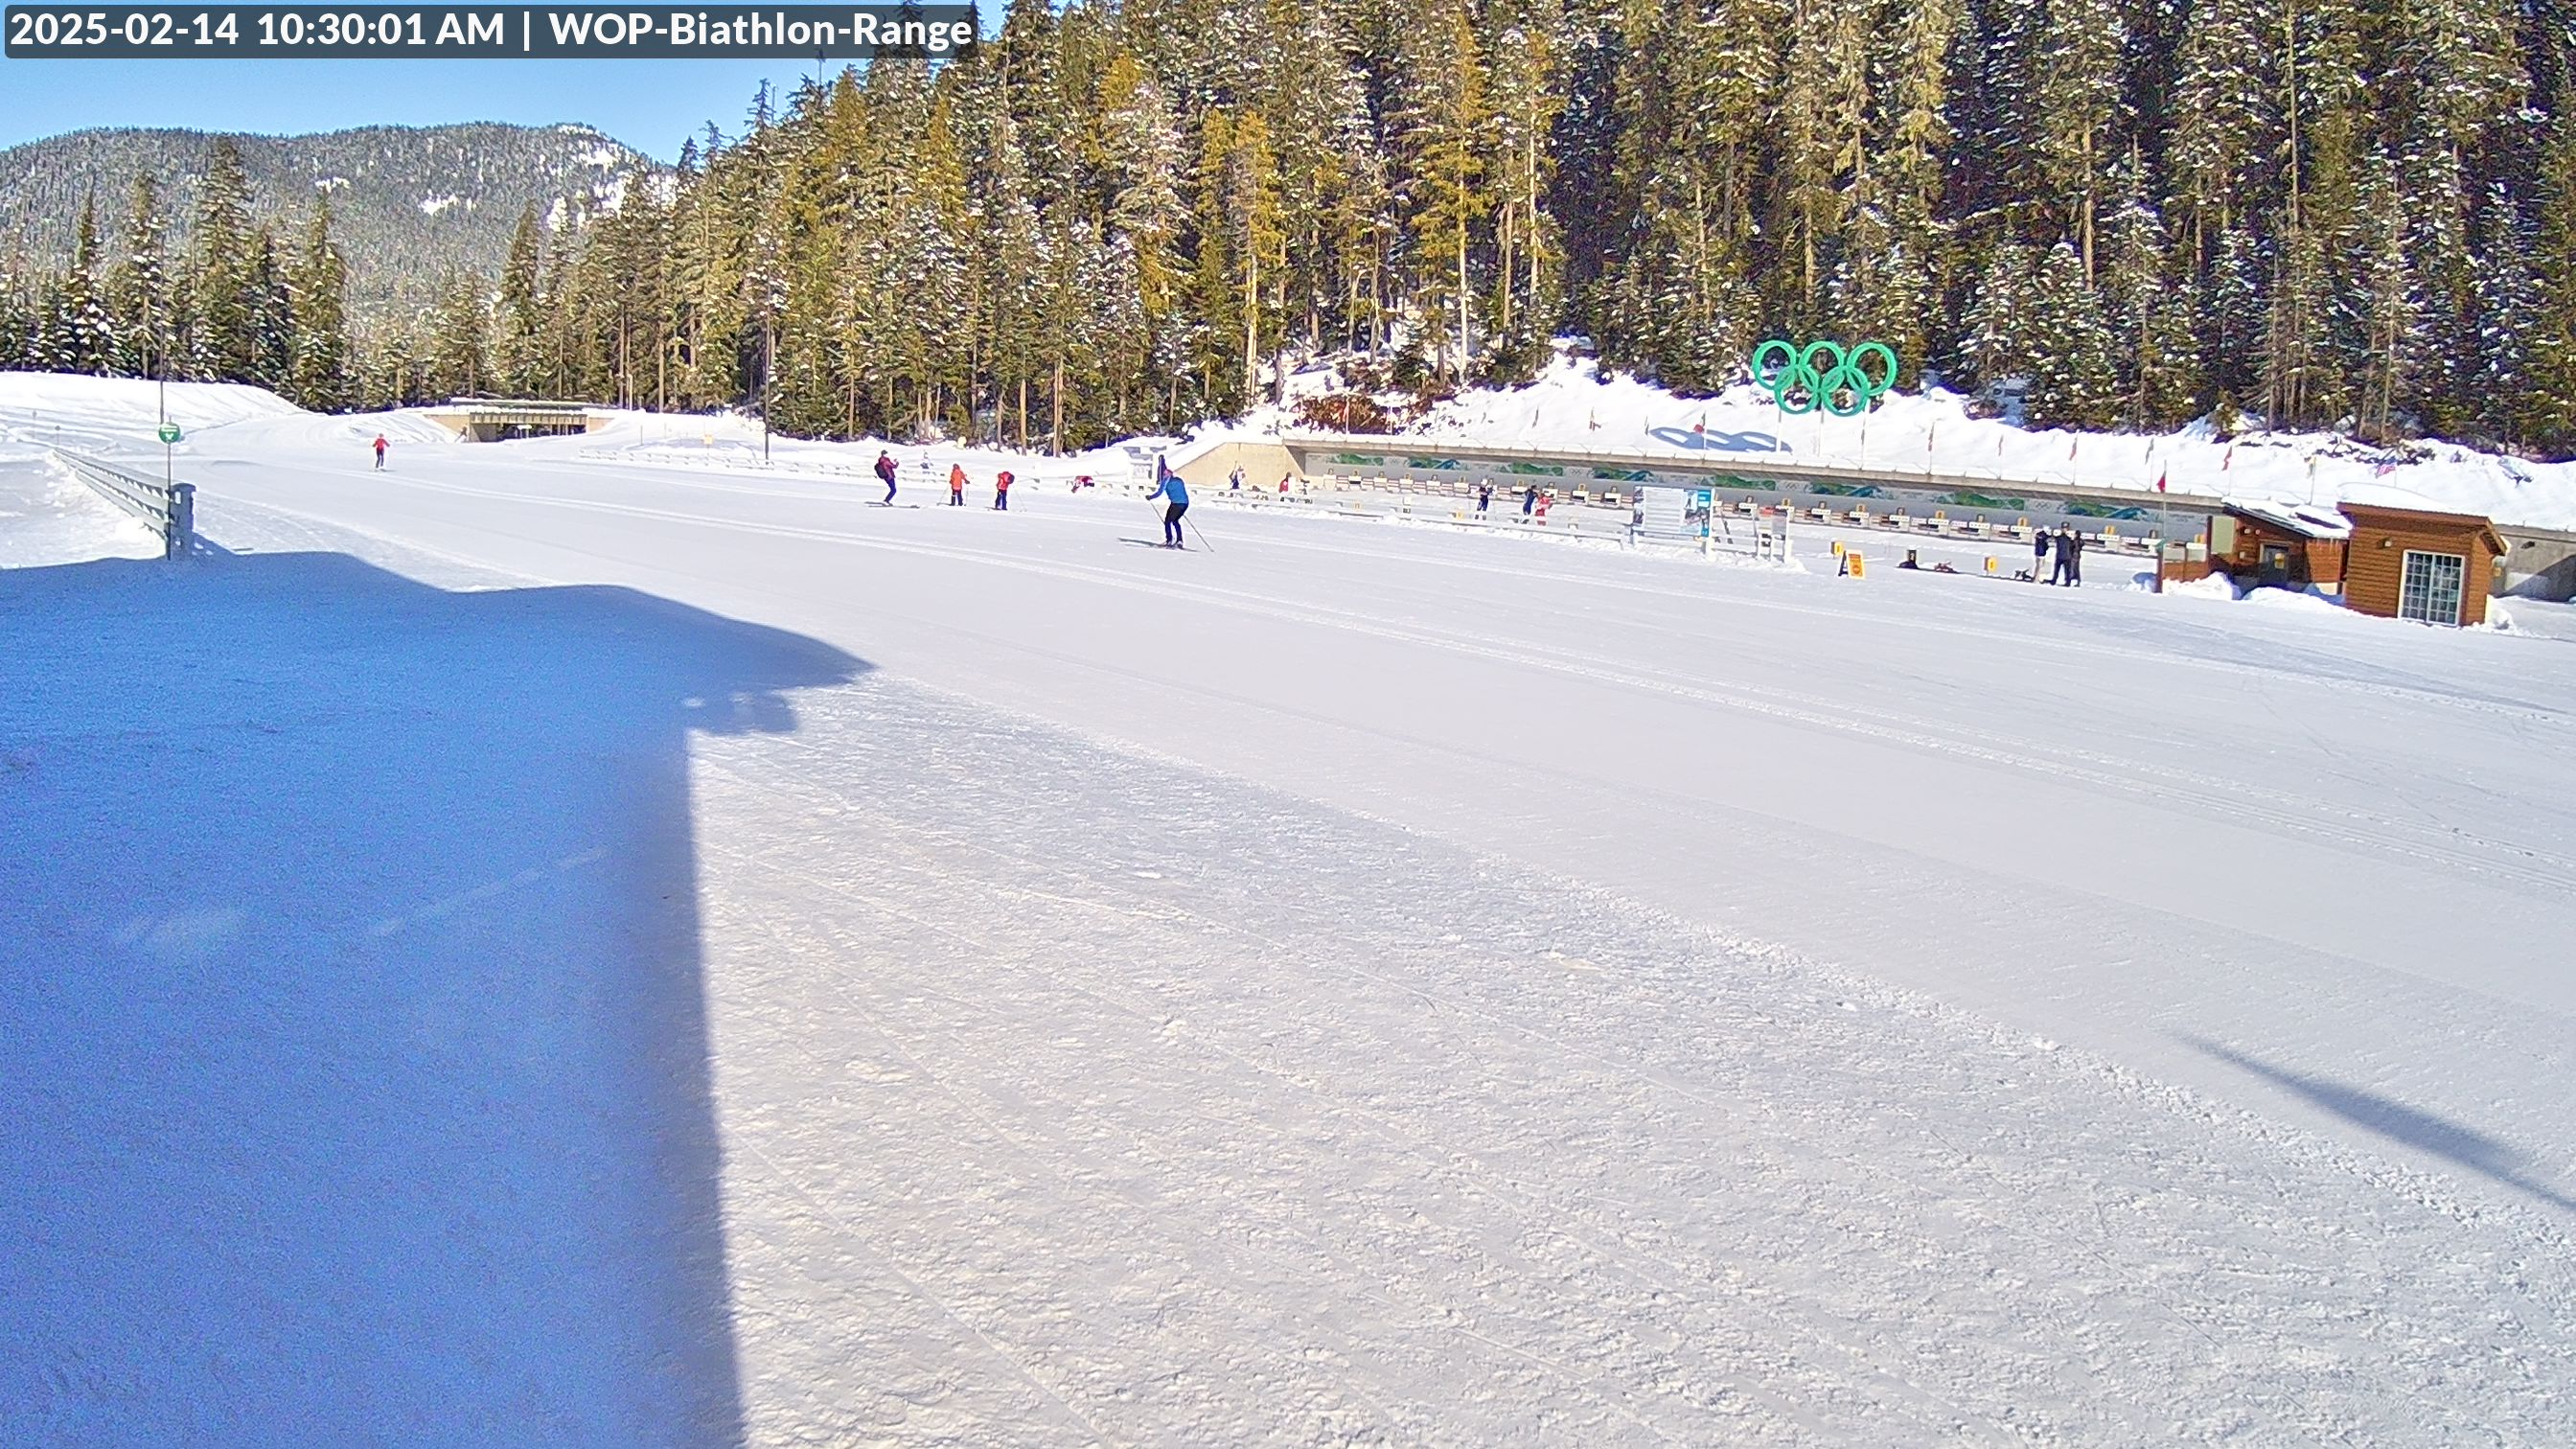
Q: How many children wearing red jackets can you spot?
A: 2